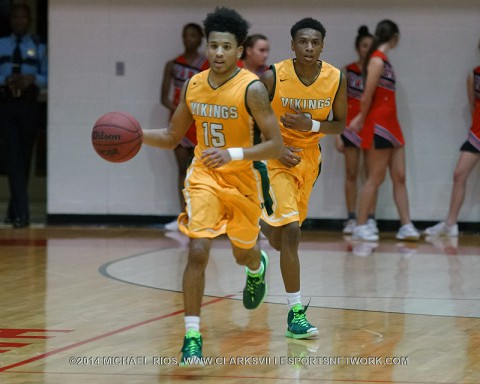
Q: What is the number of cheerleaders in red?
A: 5